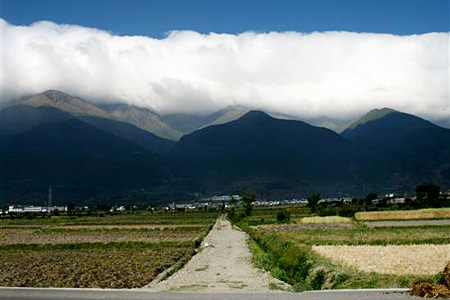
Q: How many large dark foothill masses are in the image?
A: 3